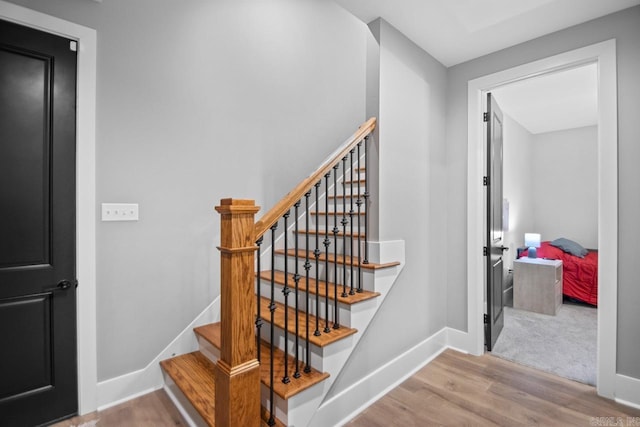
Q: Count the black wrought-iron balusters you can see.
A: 12